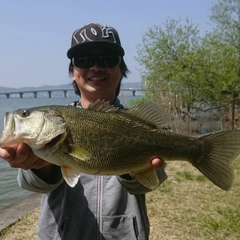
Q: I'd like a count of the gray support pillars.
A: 6